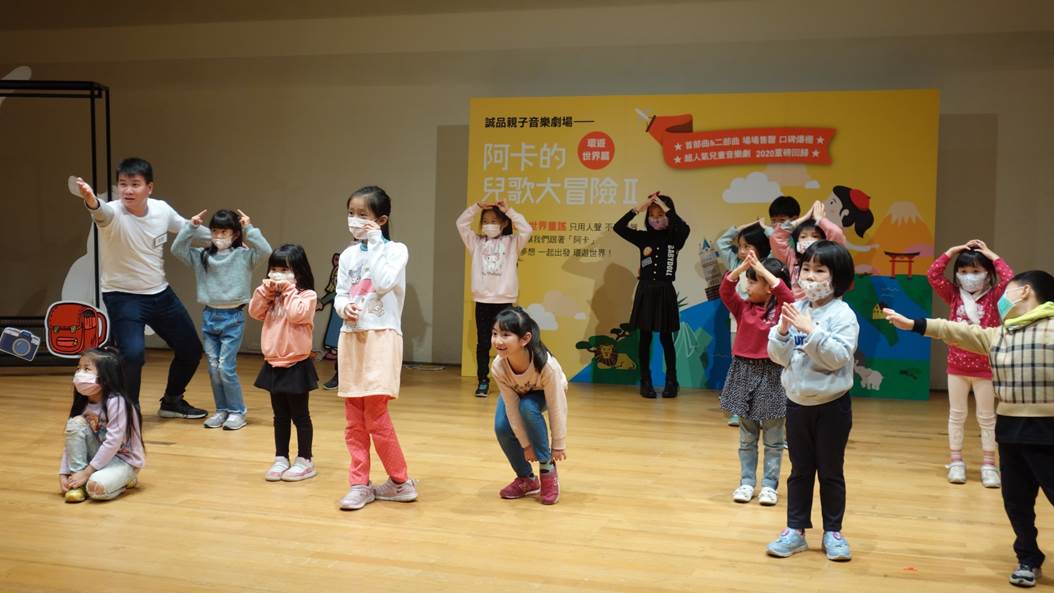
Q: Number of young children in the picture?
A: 14